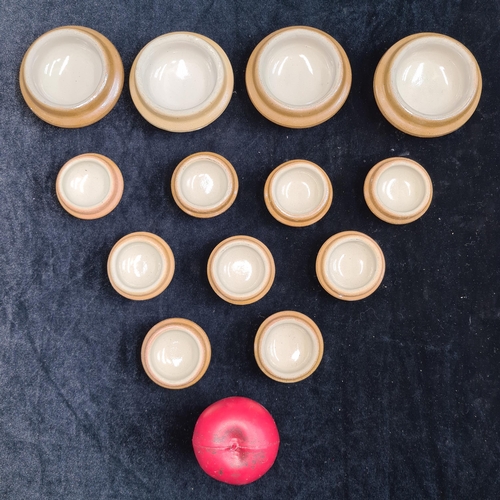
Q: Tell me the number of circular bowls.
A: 13